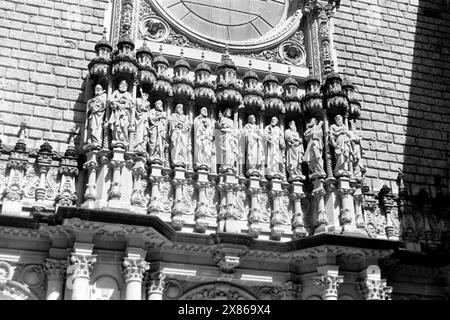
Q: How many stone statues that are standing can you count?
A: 13